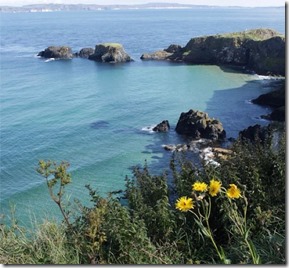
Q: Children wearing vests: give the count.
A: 0